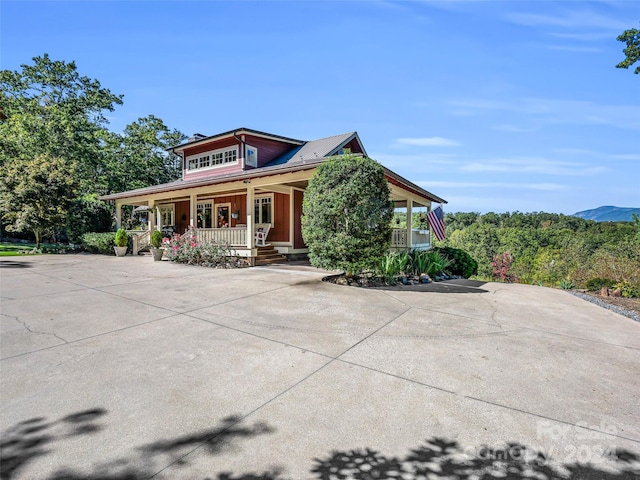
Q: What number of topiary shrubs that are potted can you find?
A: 2